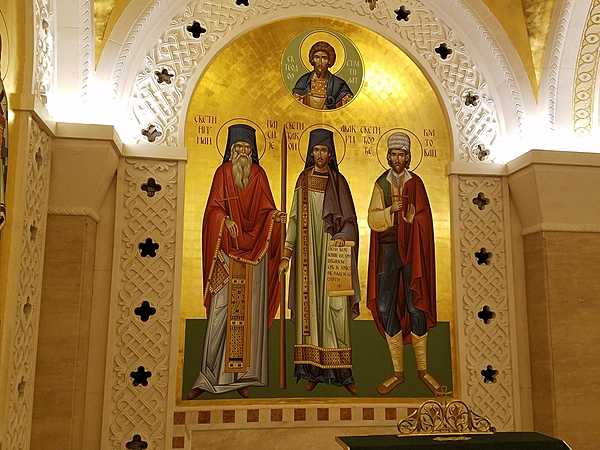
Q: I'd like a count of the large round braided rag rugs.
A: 0